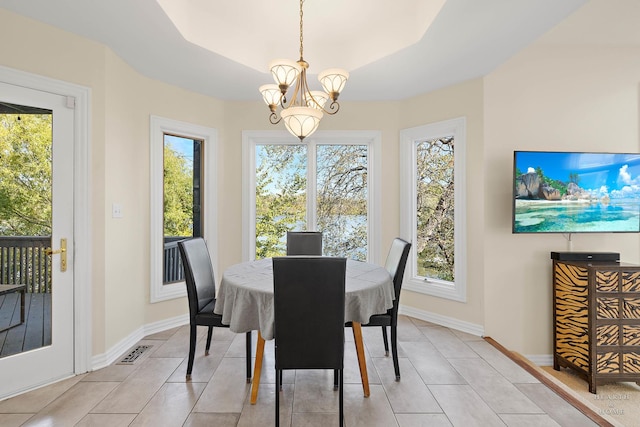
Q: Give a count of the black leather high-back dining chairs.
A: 4